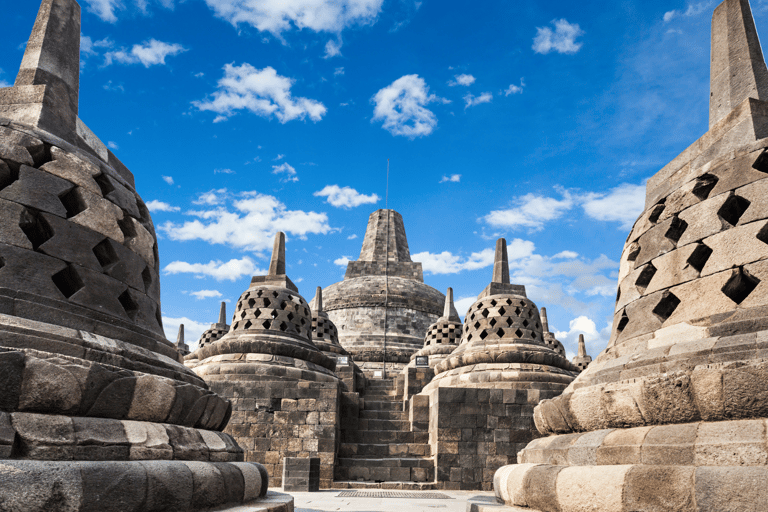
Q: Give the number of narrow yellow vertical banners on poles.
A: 0